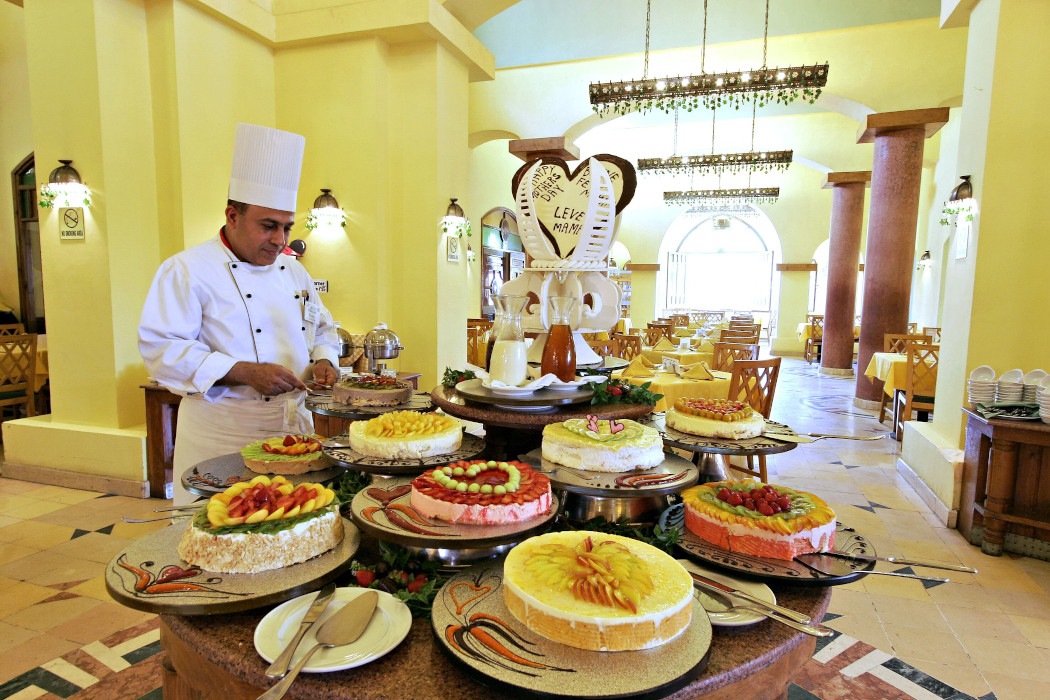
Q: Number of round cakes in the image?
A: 9